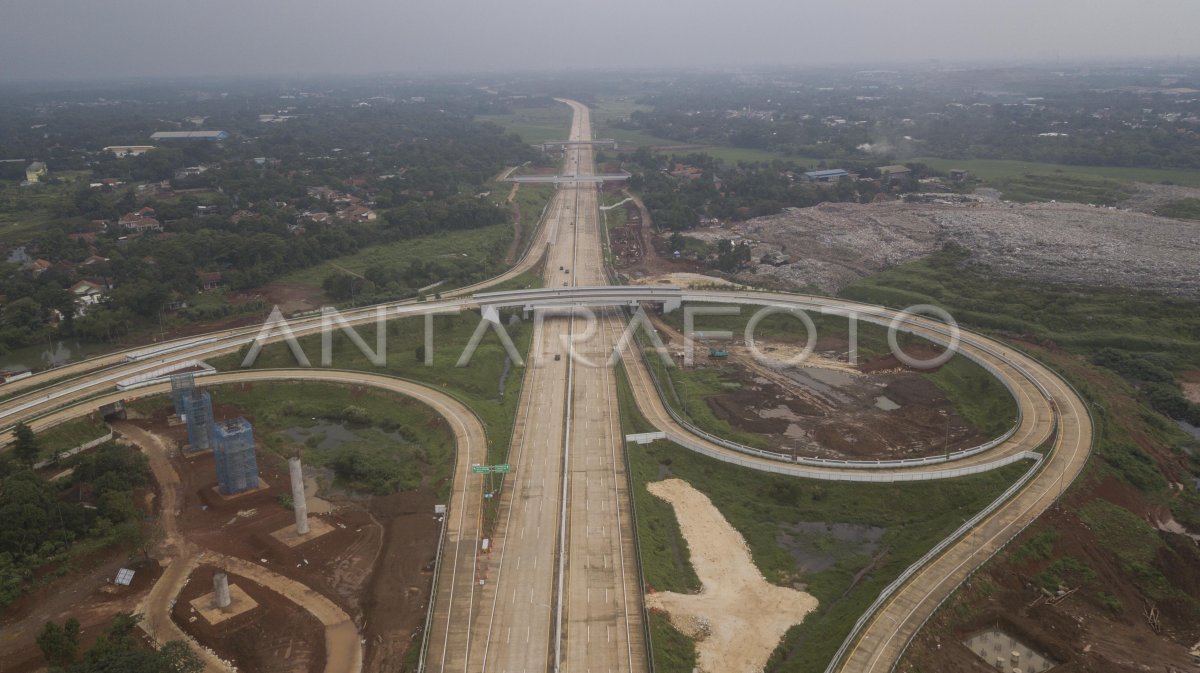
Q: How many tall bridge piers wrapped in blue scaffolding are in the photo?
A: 3